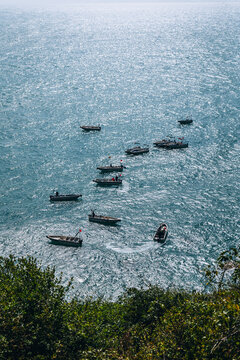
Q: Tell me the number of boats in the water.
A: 11